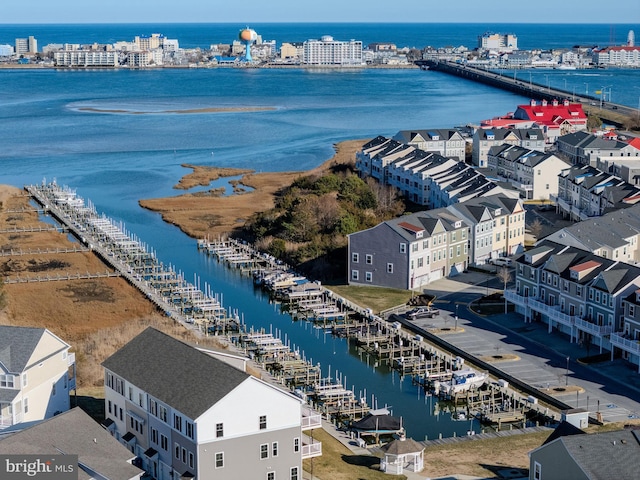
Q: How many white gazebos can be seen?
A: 1